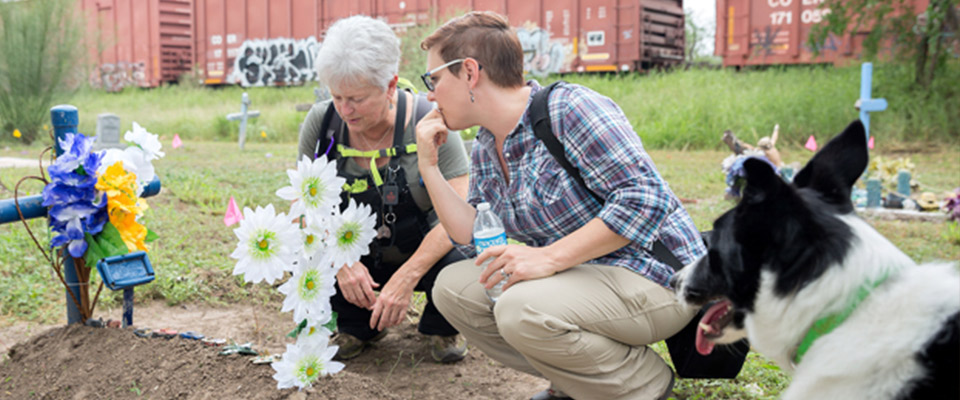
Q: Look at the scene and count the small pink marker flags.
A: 4